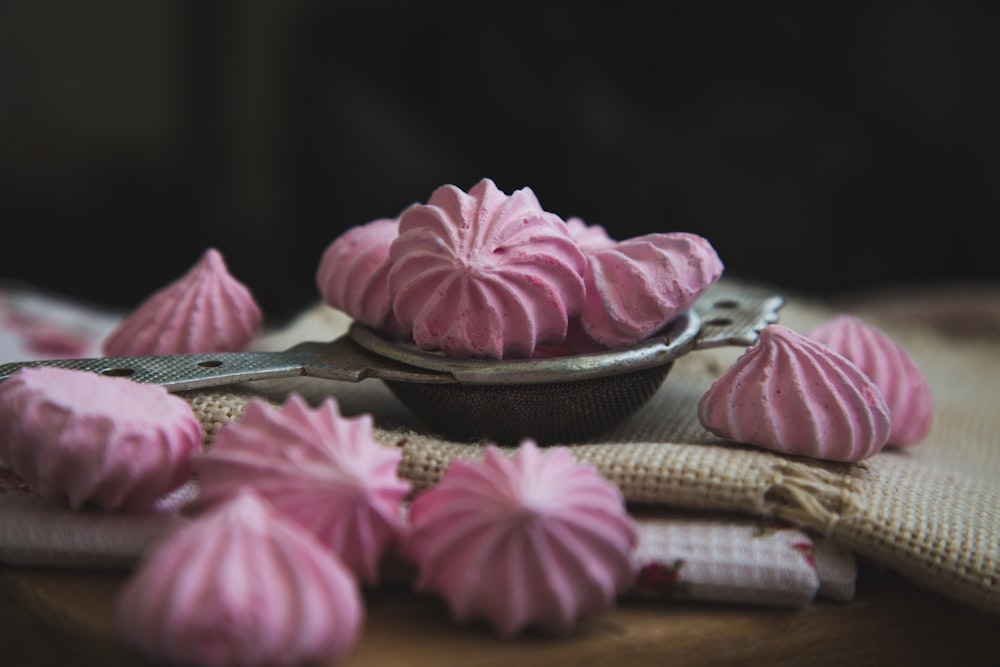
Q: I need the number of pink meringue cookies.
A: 11